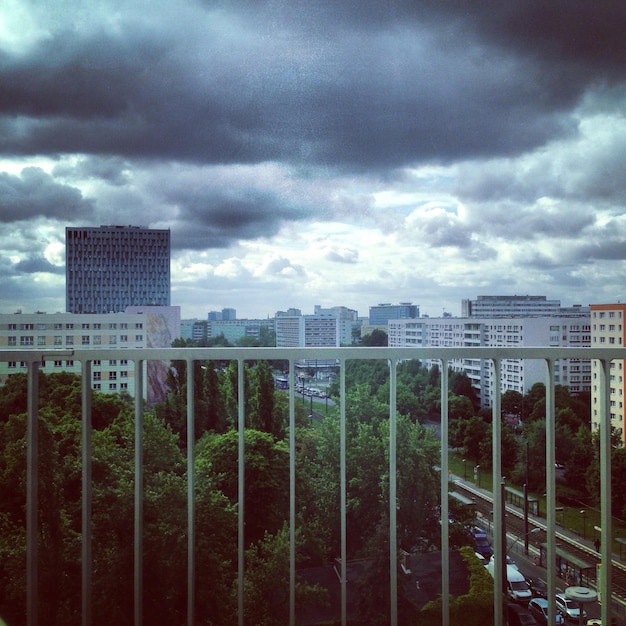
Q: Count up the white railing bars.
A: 12